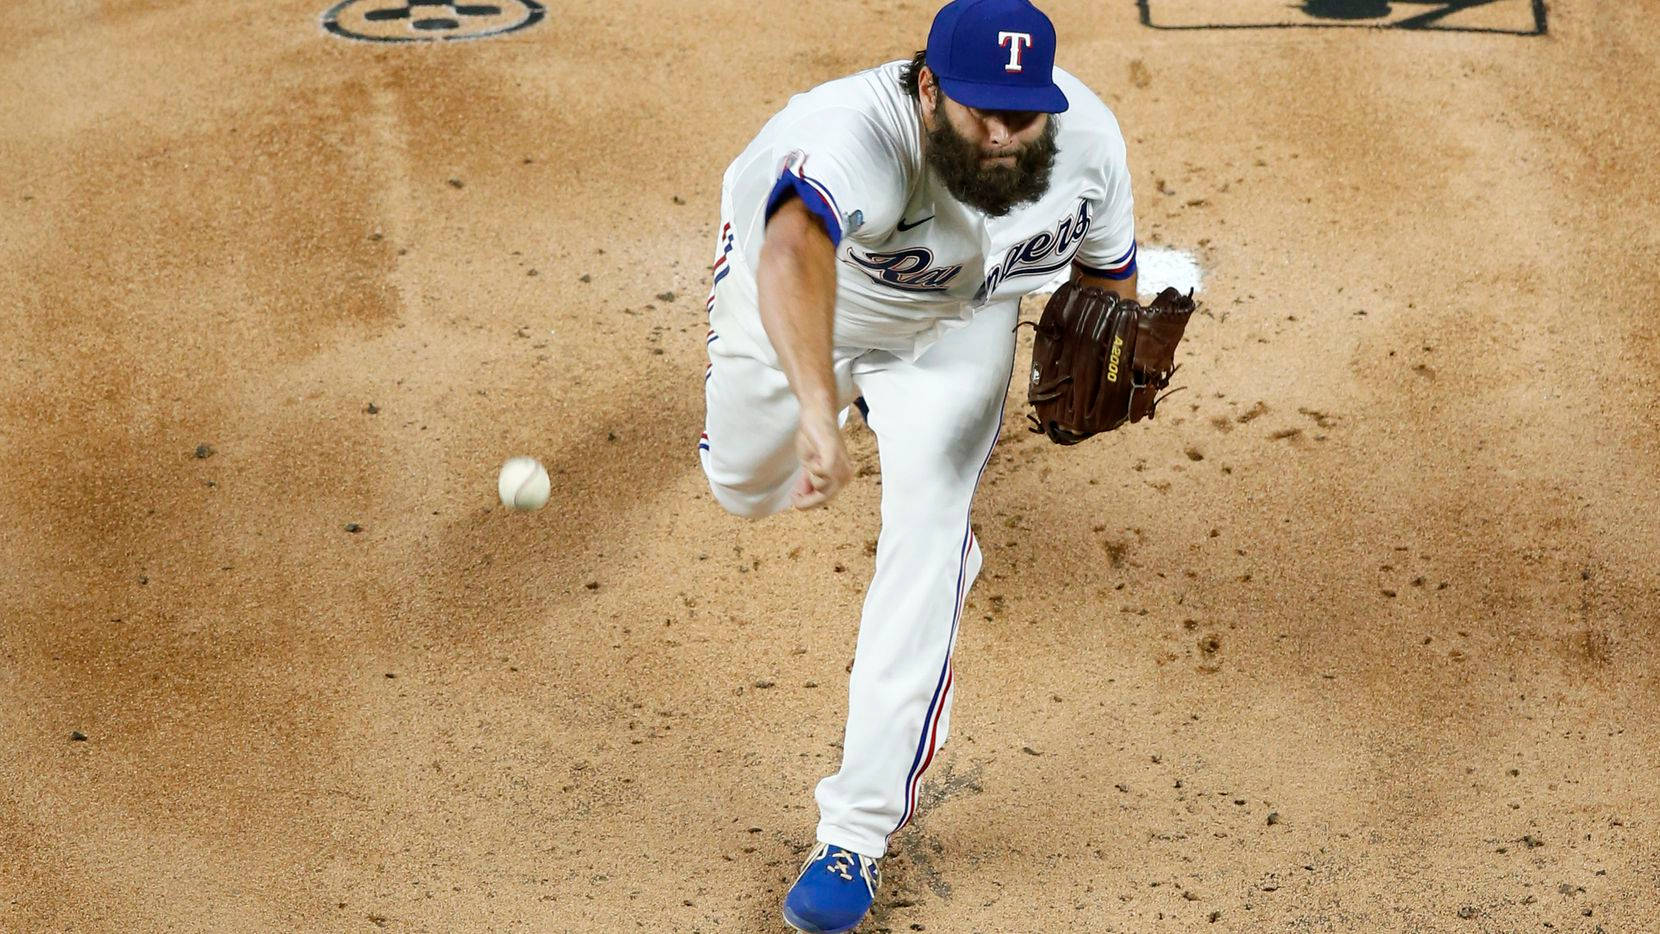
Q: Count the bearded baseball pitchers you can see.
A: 1